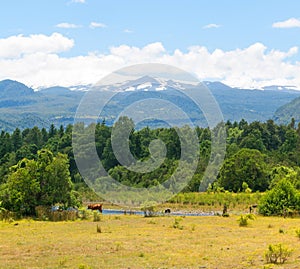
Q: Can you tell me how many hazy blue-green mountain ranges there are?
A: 1